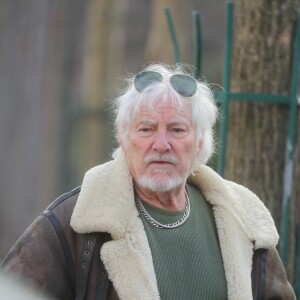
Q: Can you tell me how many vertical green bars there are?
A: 4